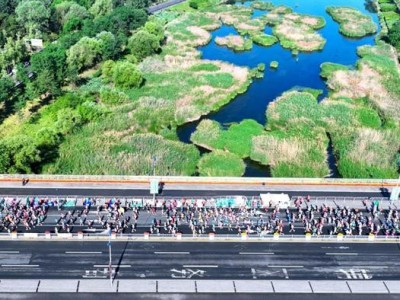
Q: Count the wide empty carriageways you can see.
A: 1